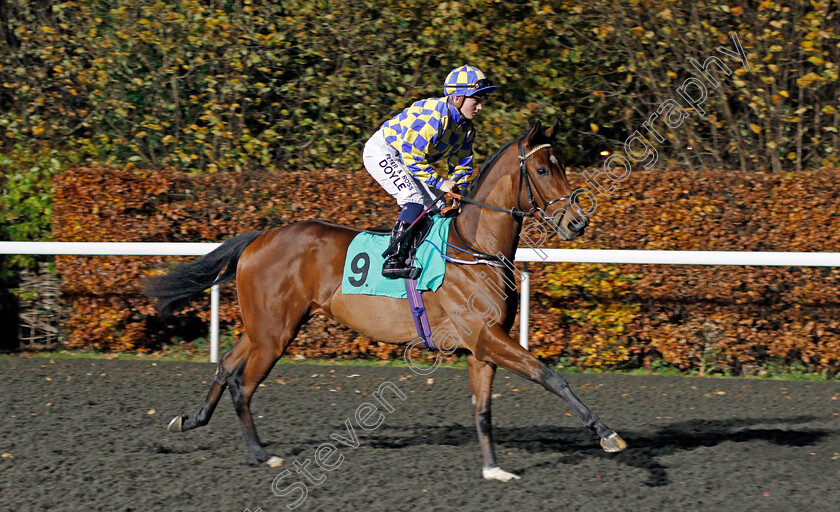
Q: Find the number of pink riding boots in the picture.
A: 0